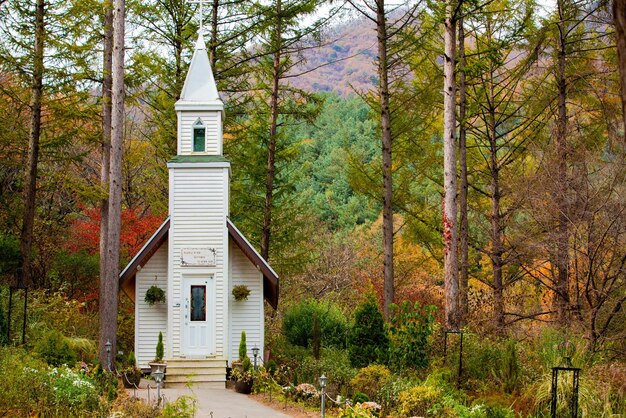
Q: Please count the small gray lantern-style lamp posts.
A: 4